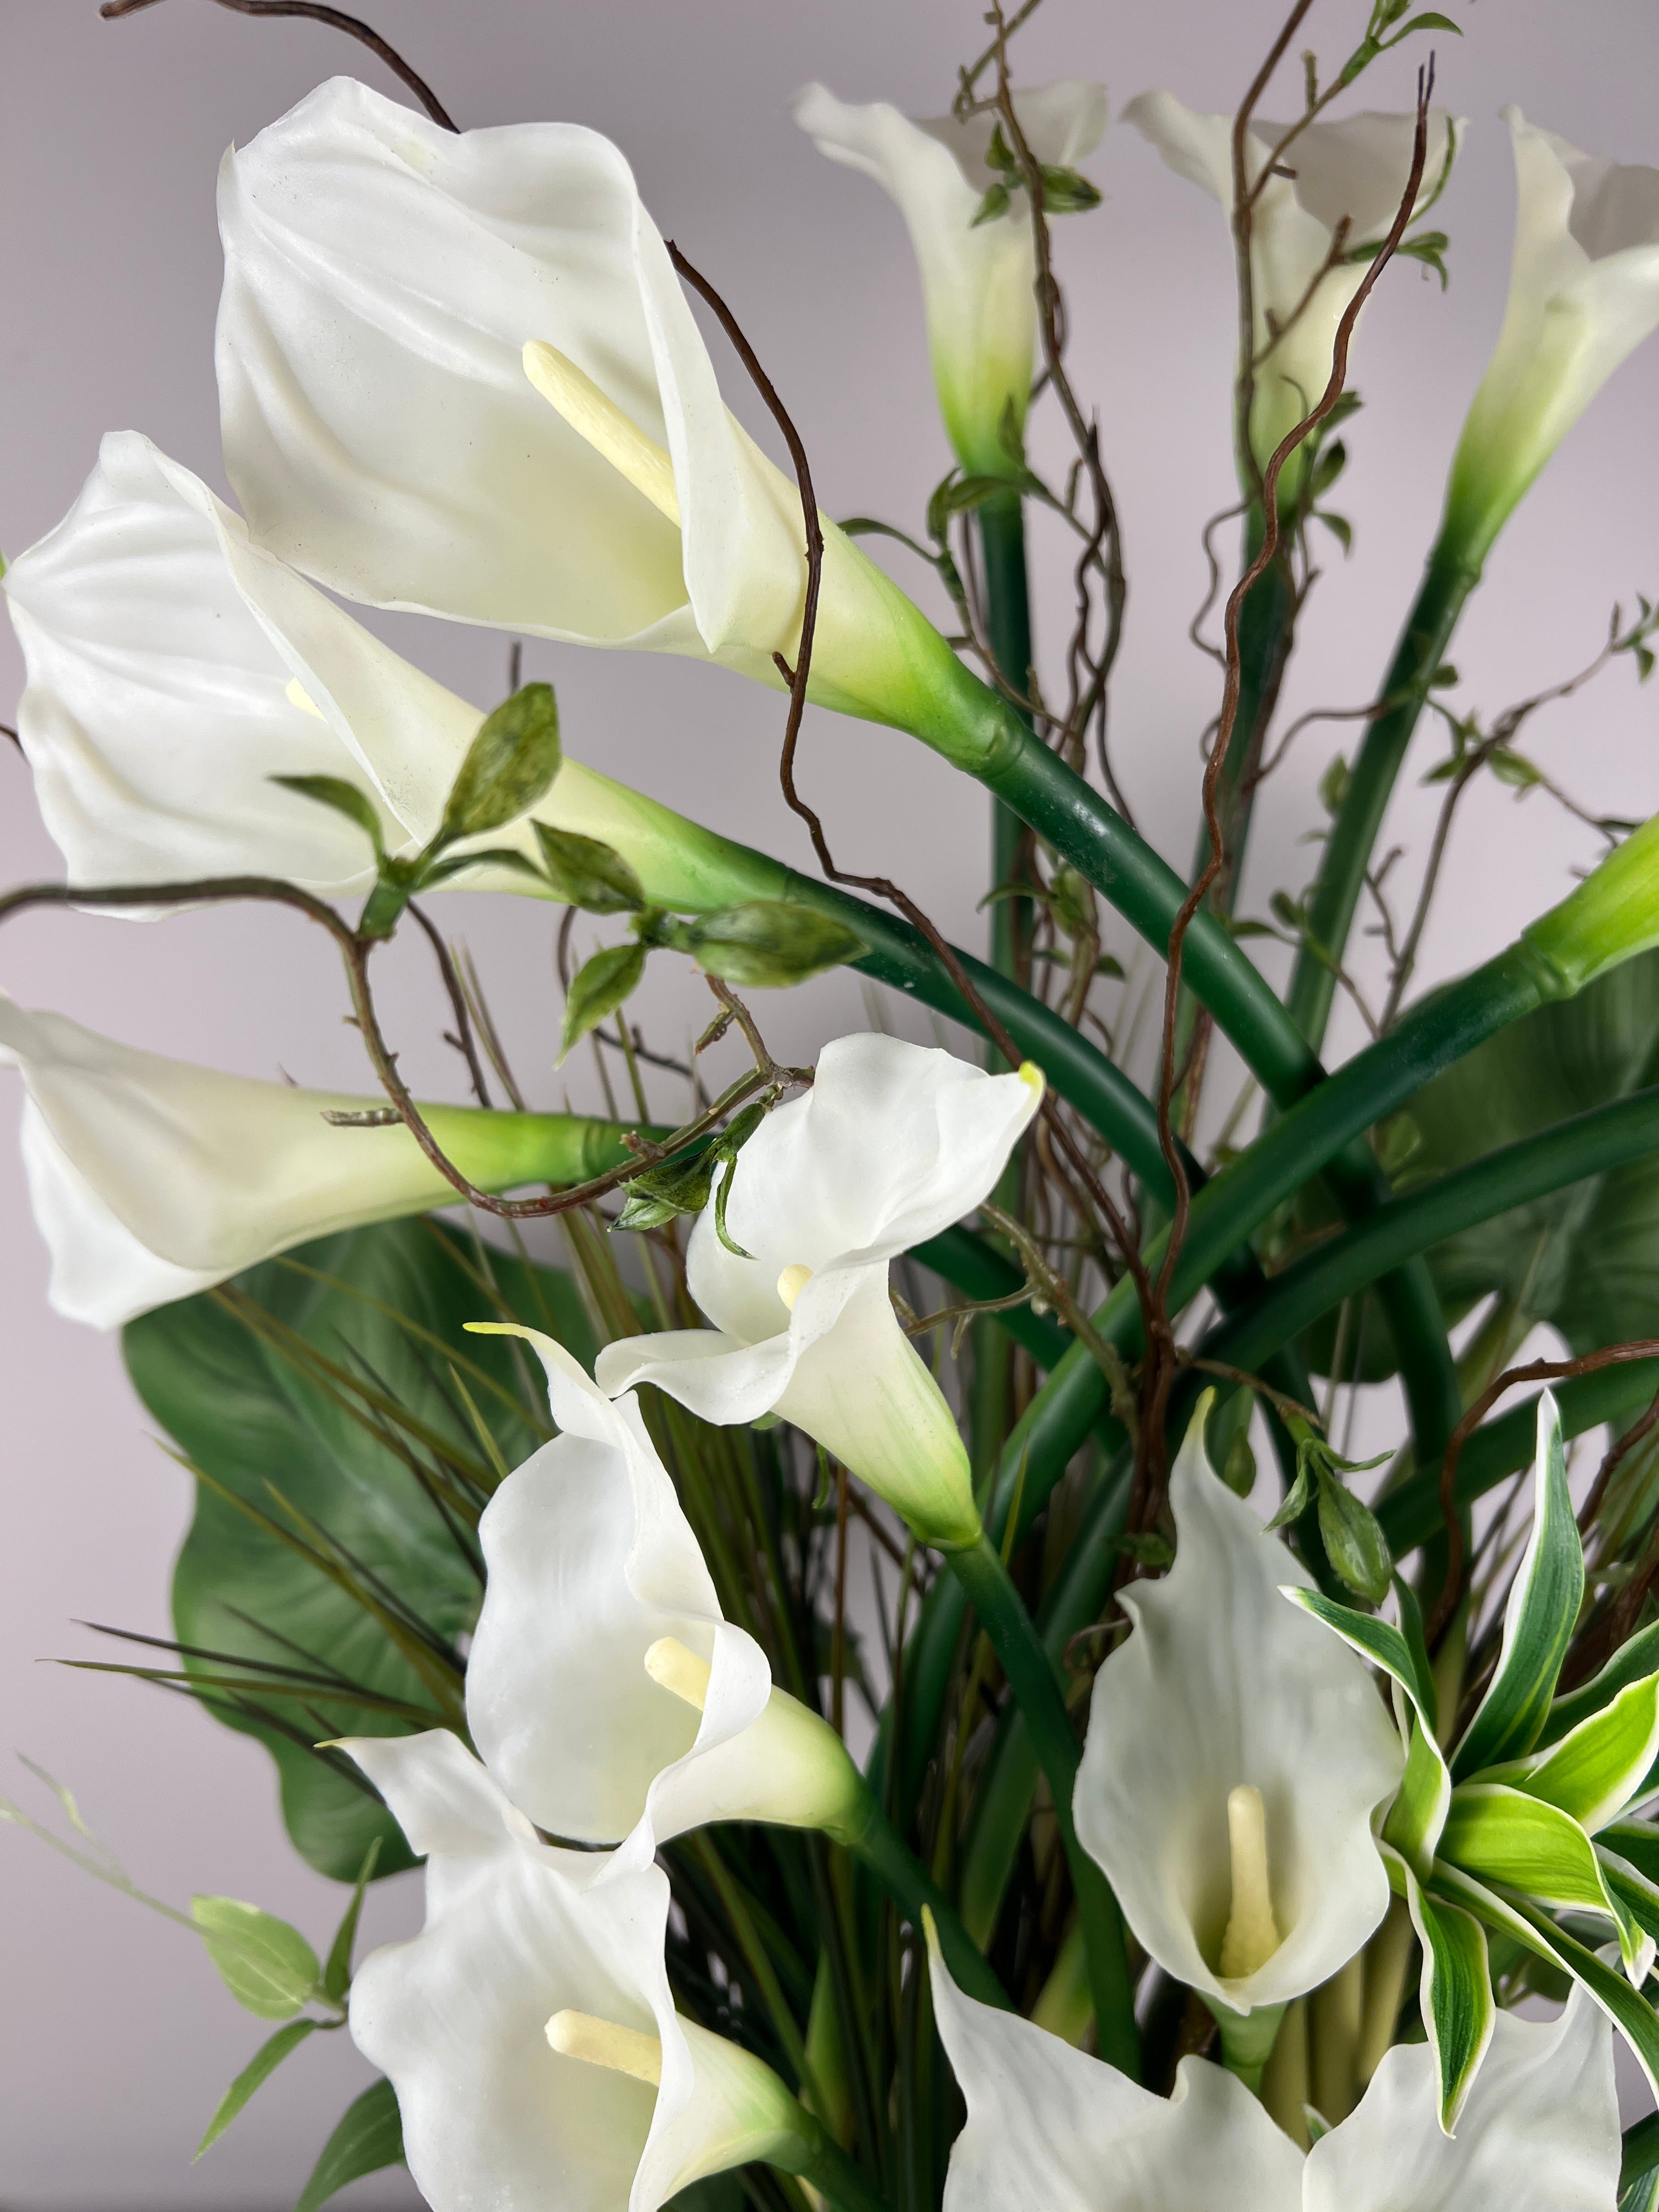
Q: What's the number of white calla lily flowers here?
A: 12